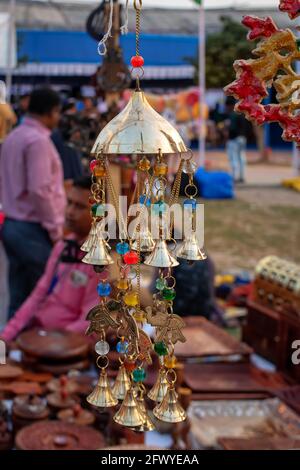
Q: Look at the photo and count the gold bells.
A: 11